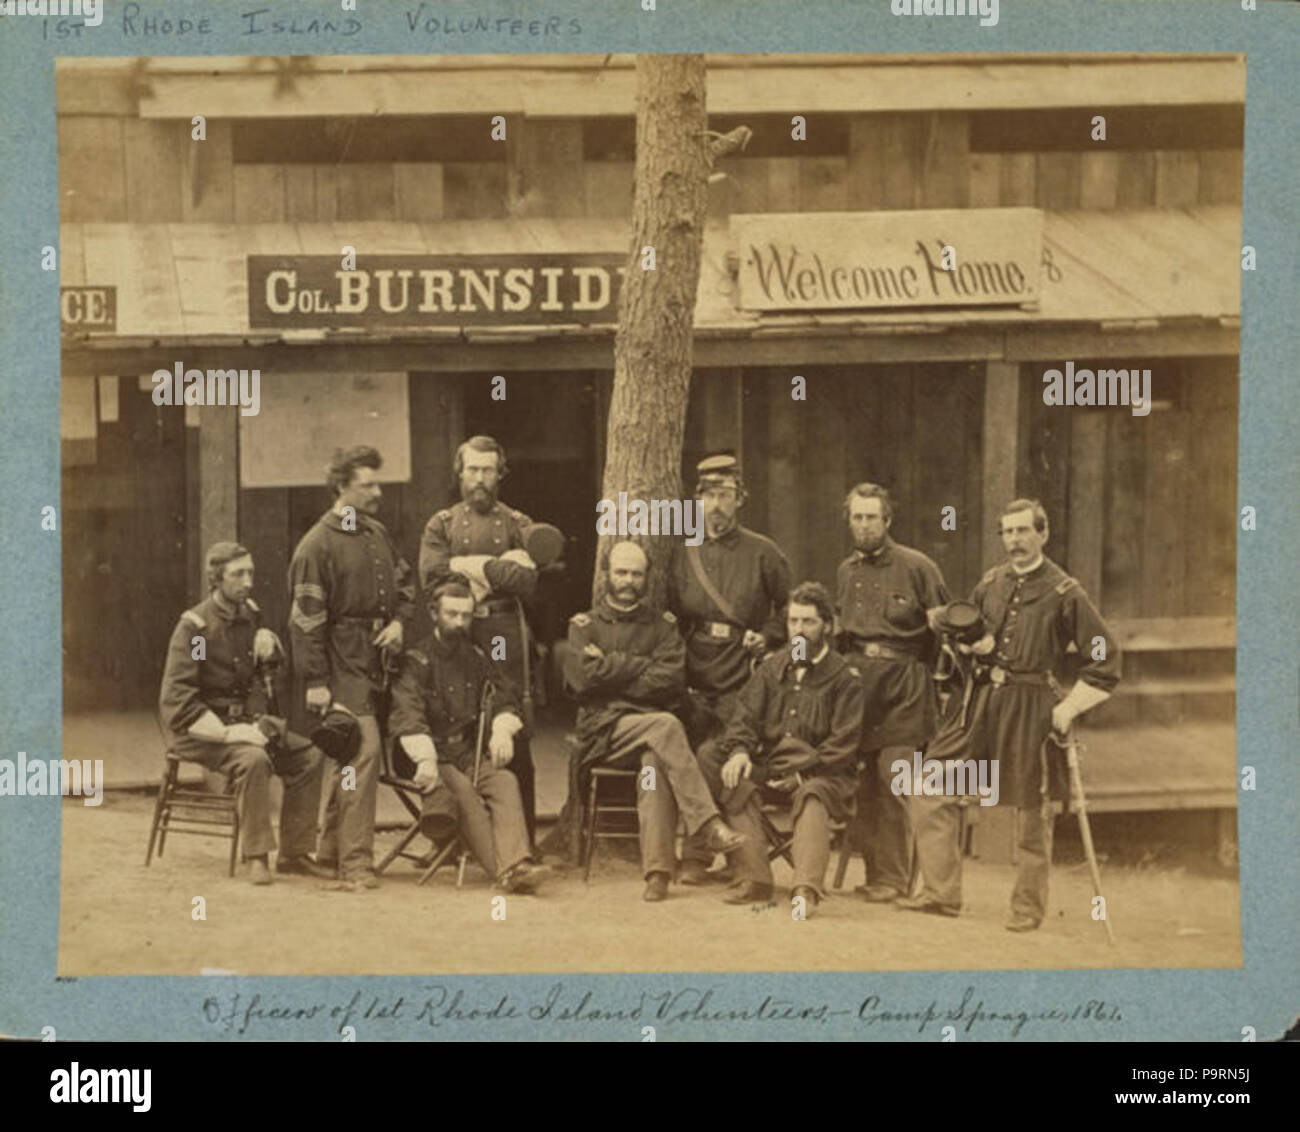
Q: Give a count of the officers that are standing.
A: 5